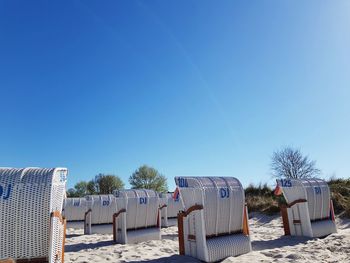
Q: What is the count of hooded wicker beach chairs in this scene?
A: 7